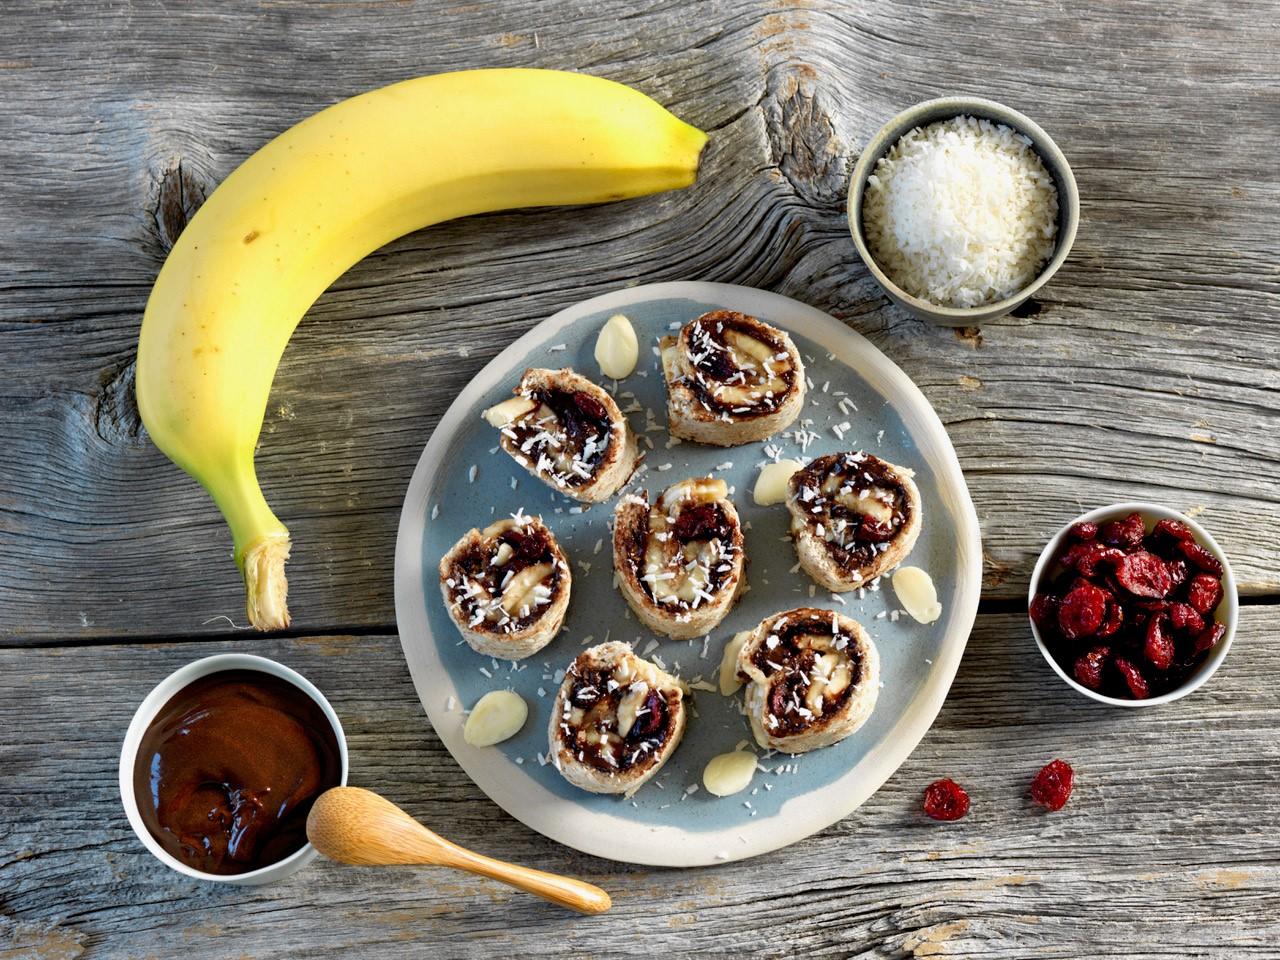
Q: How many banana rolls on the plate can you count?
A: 7